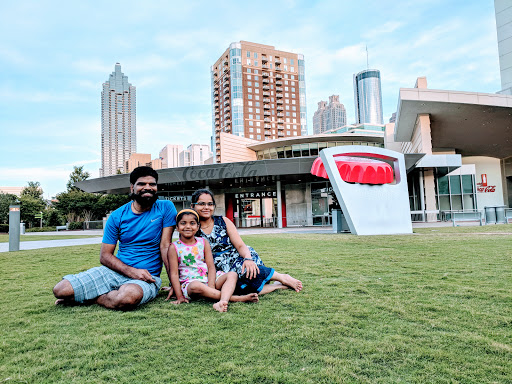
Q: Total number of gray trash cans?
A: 2